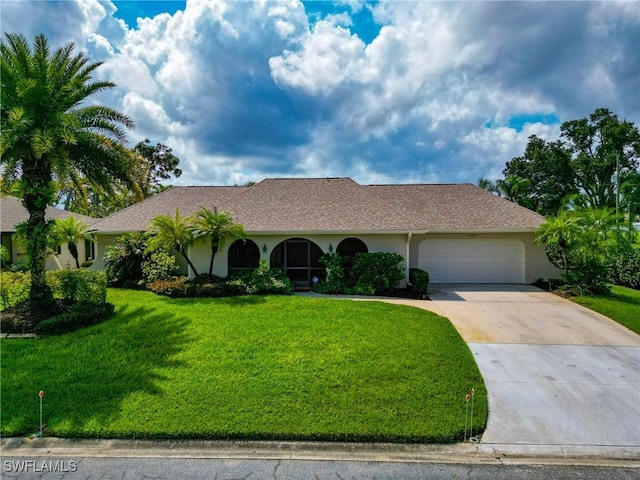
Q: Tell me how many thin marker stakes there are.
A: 3